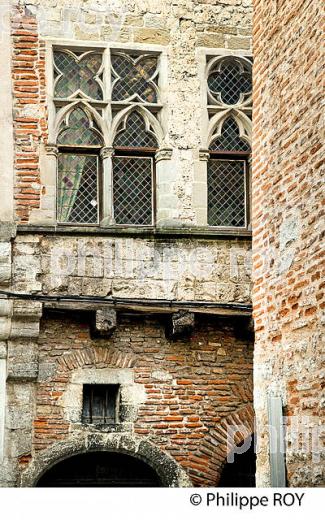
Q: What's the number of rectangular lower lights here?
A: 3